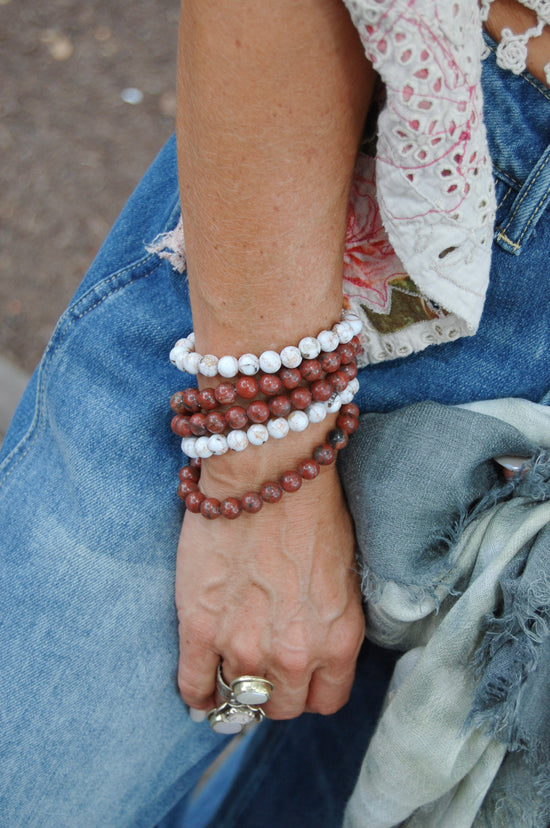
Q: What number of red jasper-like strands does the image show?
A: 3